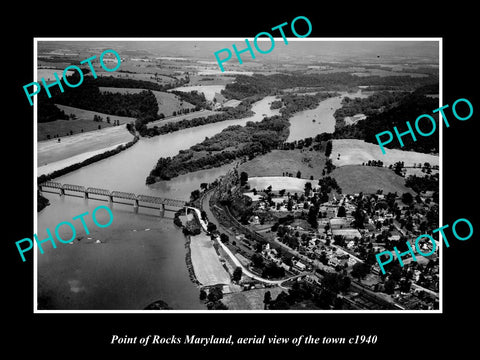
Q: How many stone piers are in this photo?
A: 5